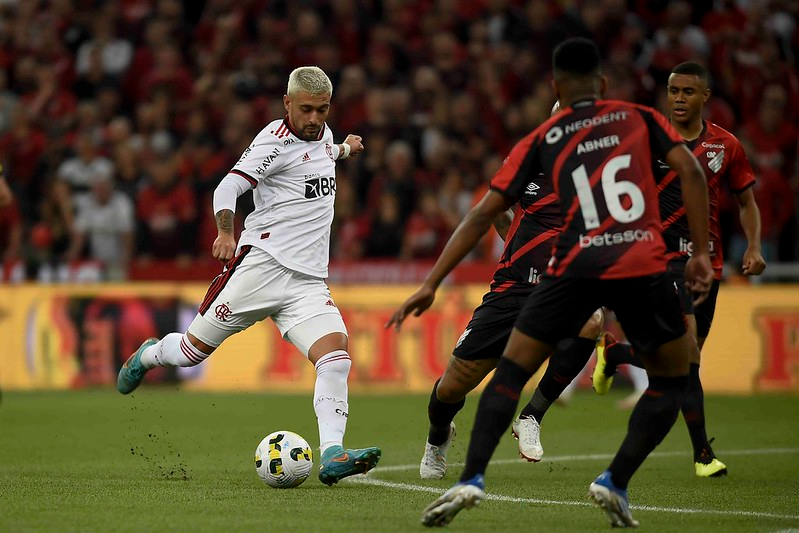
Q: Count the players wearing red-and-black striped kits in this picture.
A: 3